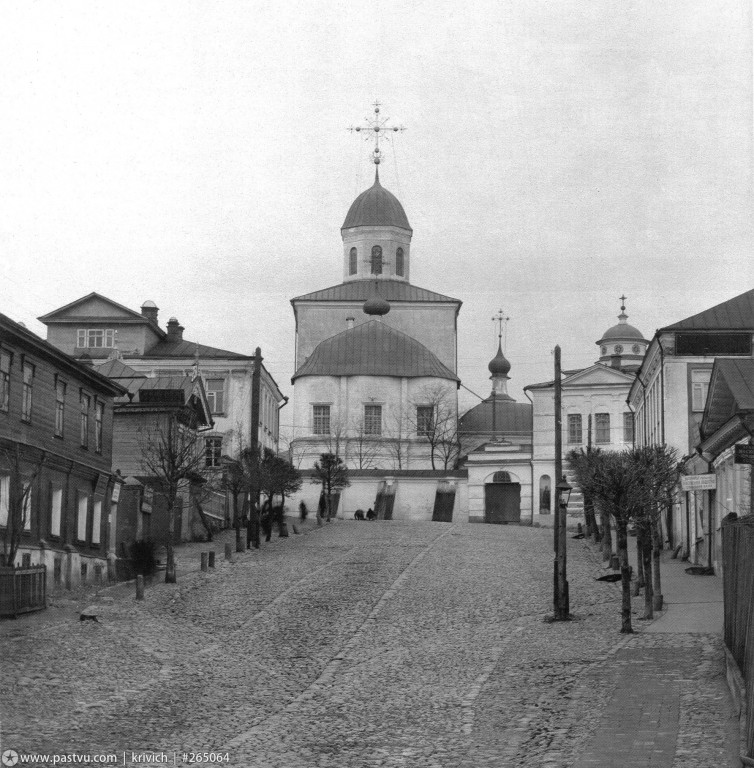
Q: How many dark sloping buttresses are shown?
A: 3